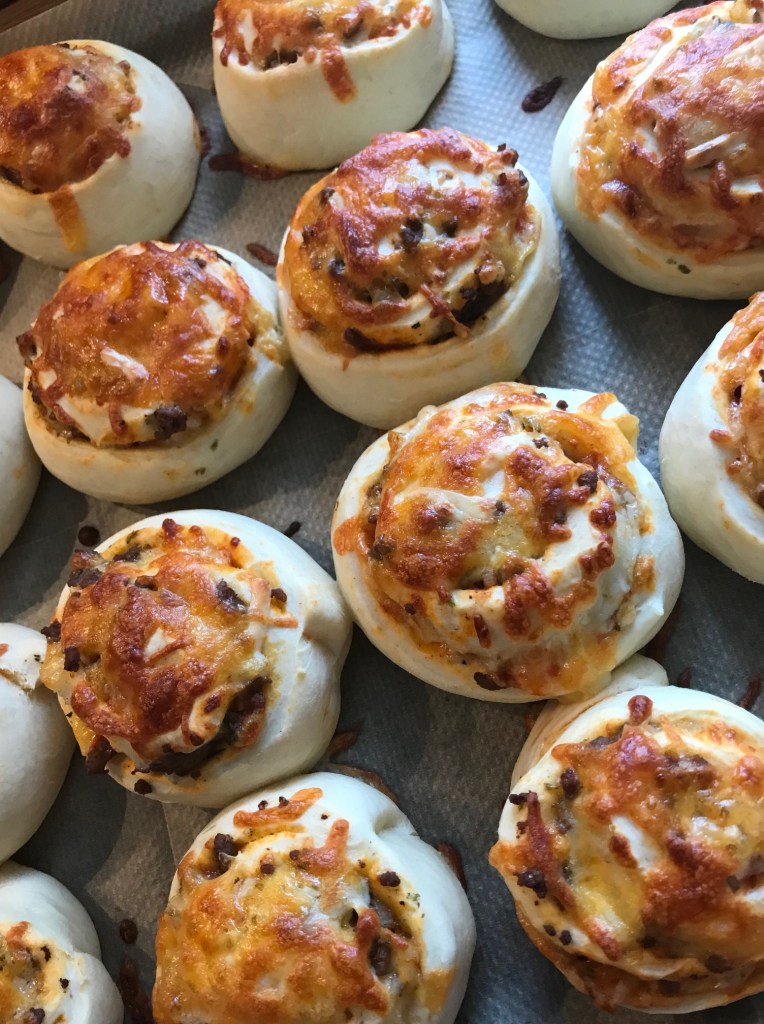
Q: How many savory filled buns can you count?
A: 14